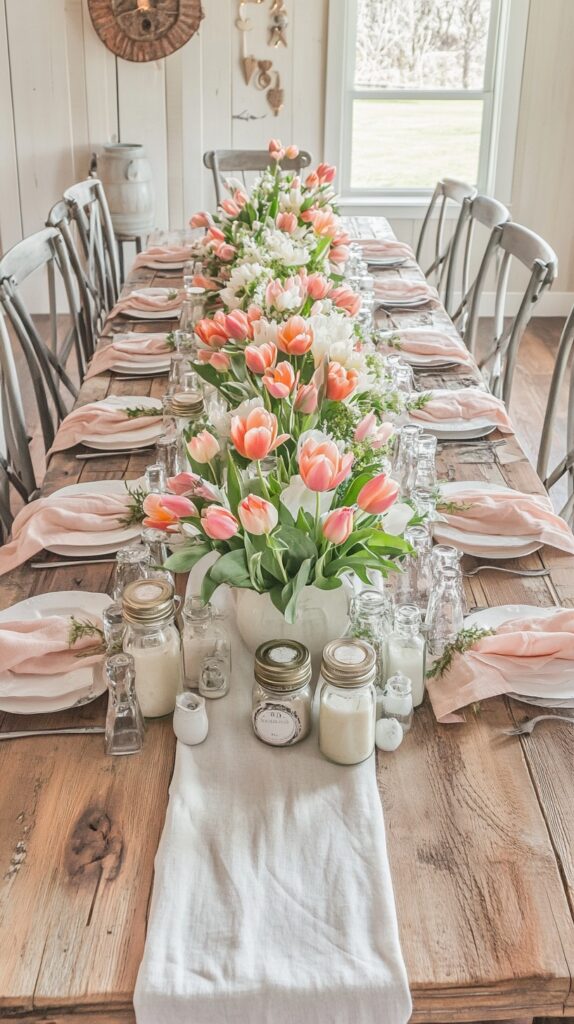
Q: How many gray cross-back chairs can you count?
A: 9